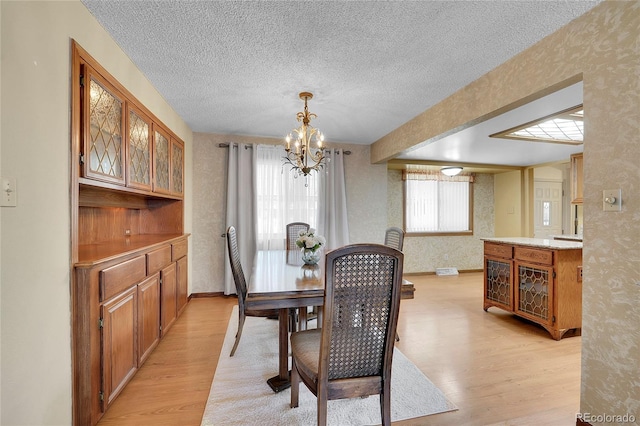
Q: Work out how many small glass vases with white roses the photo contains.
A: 1